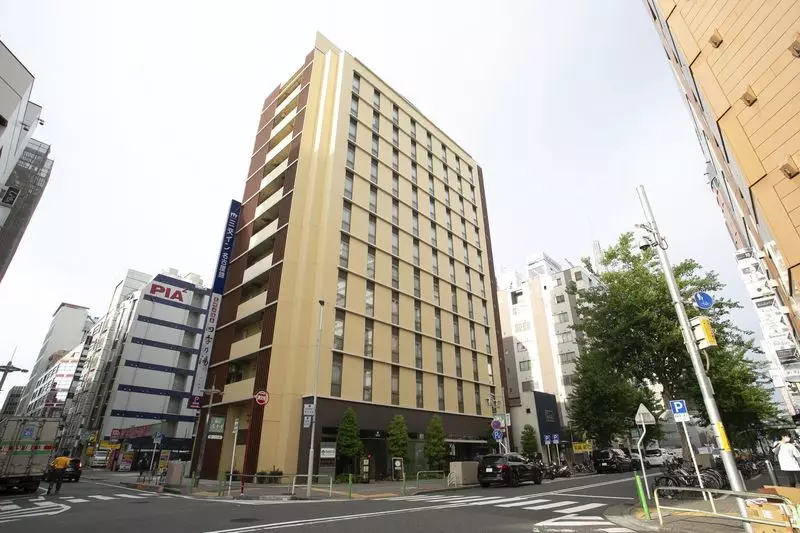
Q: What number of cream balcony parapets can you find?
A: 10